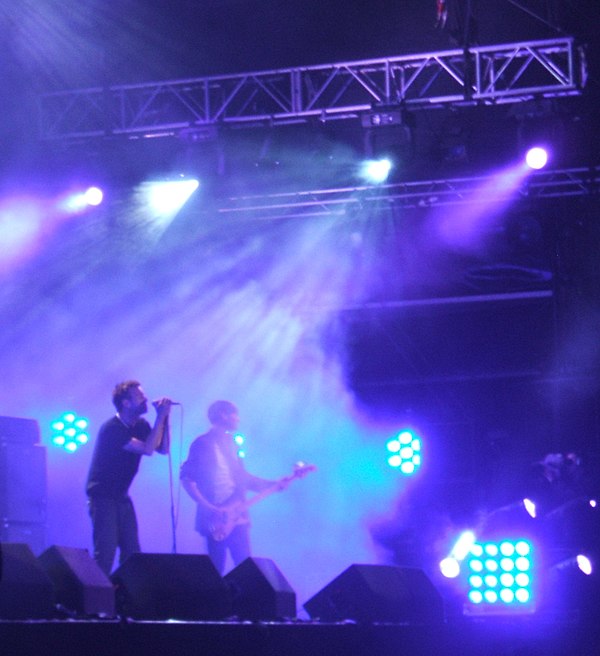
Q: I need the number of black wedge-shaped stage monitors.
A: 5